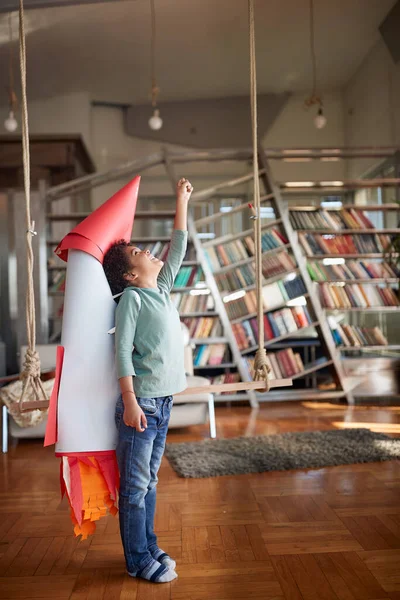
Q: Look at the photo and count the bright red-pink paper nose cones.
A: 1